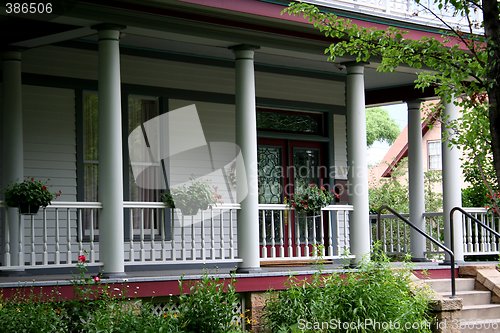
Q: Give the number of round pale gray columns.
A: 6